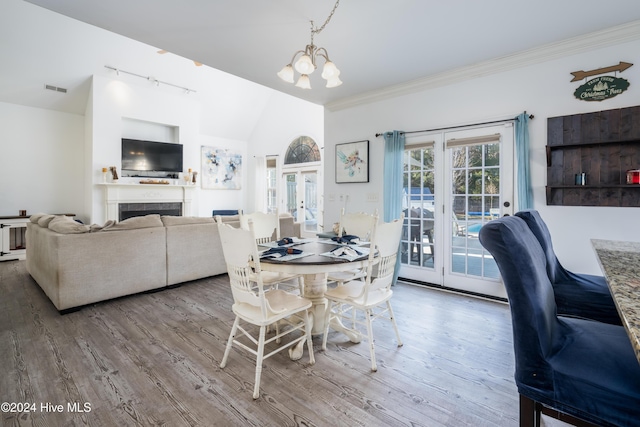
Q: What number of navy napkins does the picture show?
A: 4